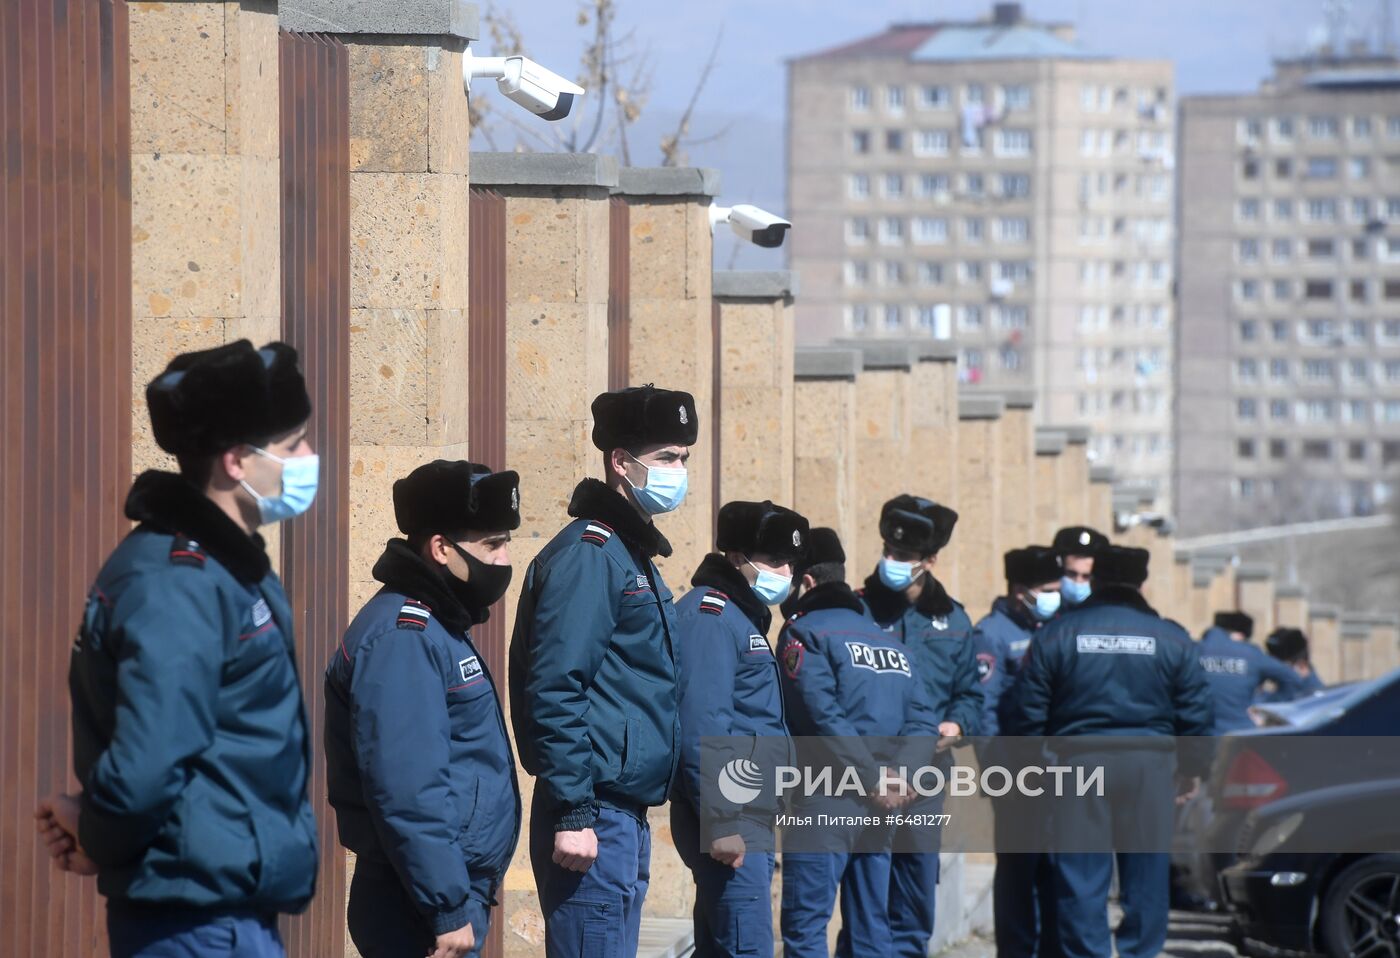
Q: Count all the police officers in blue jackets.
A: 11